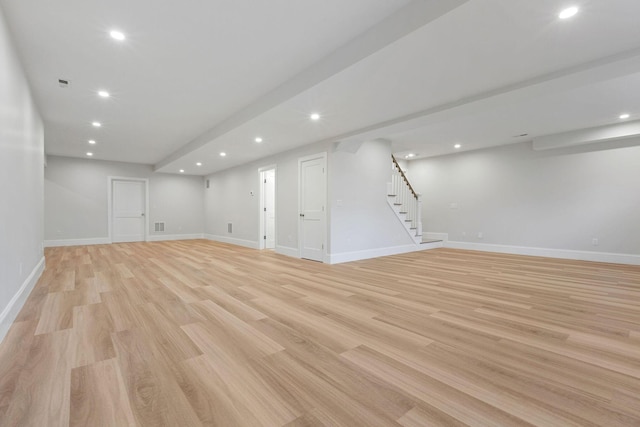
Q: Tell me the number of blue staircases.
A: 0